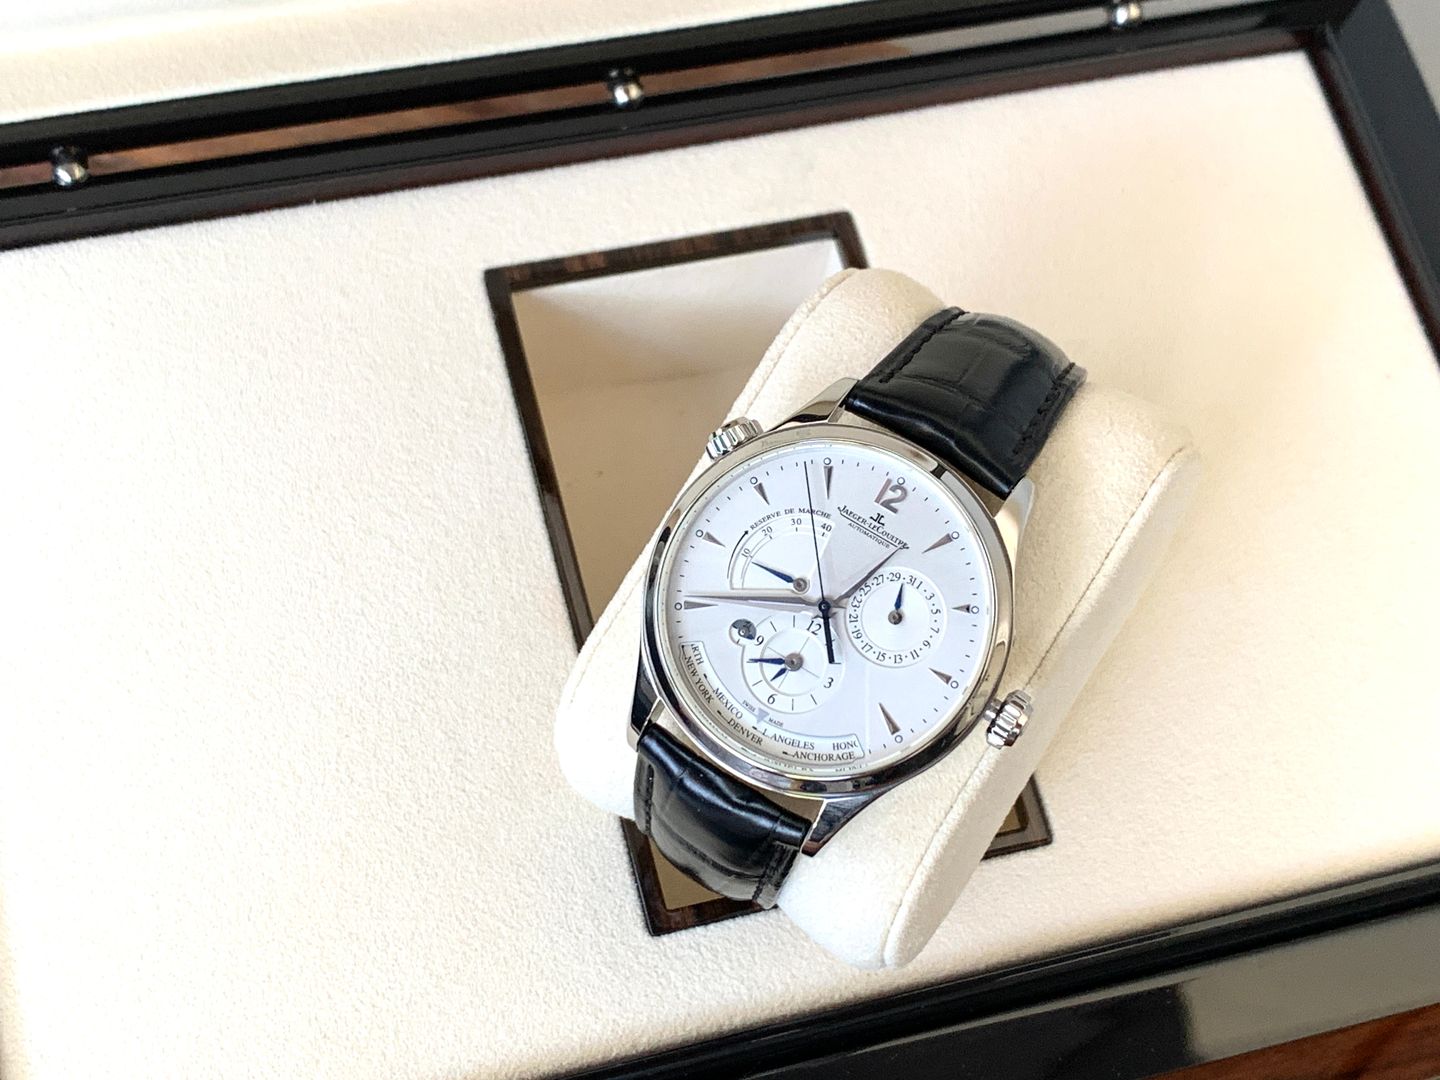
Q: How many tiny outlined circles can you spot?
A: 9